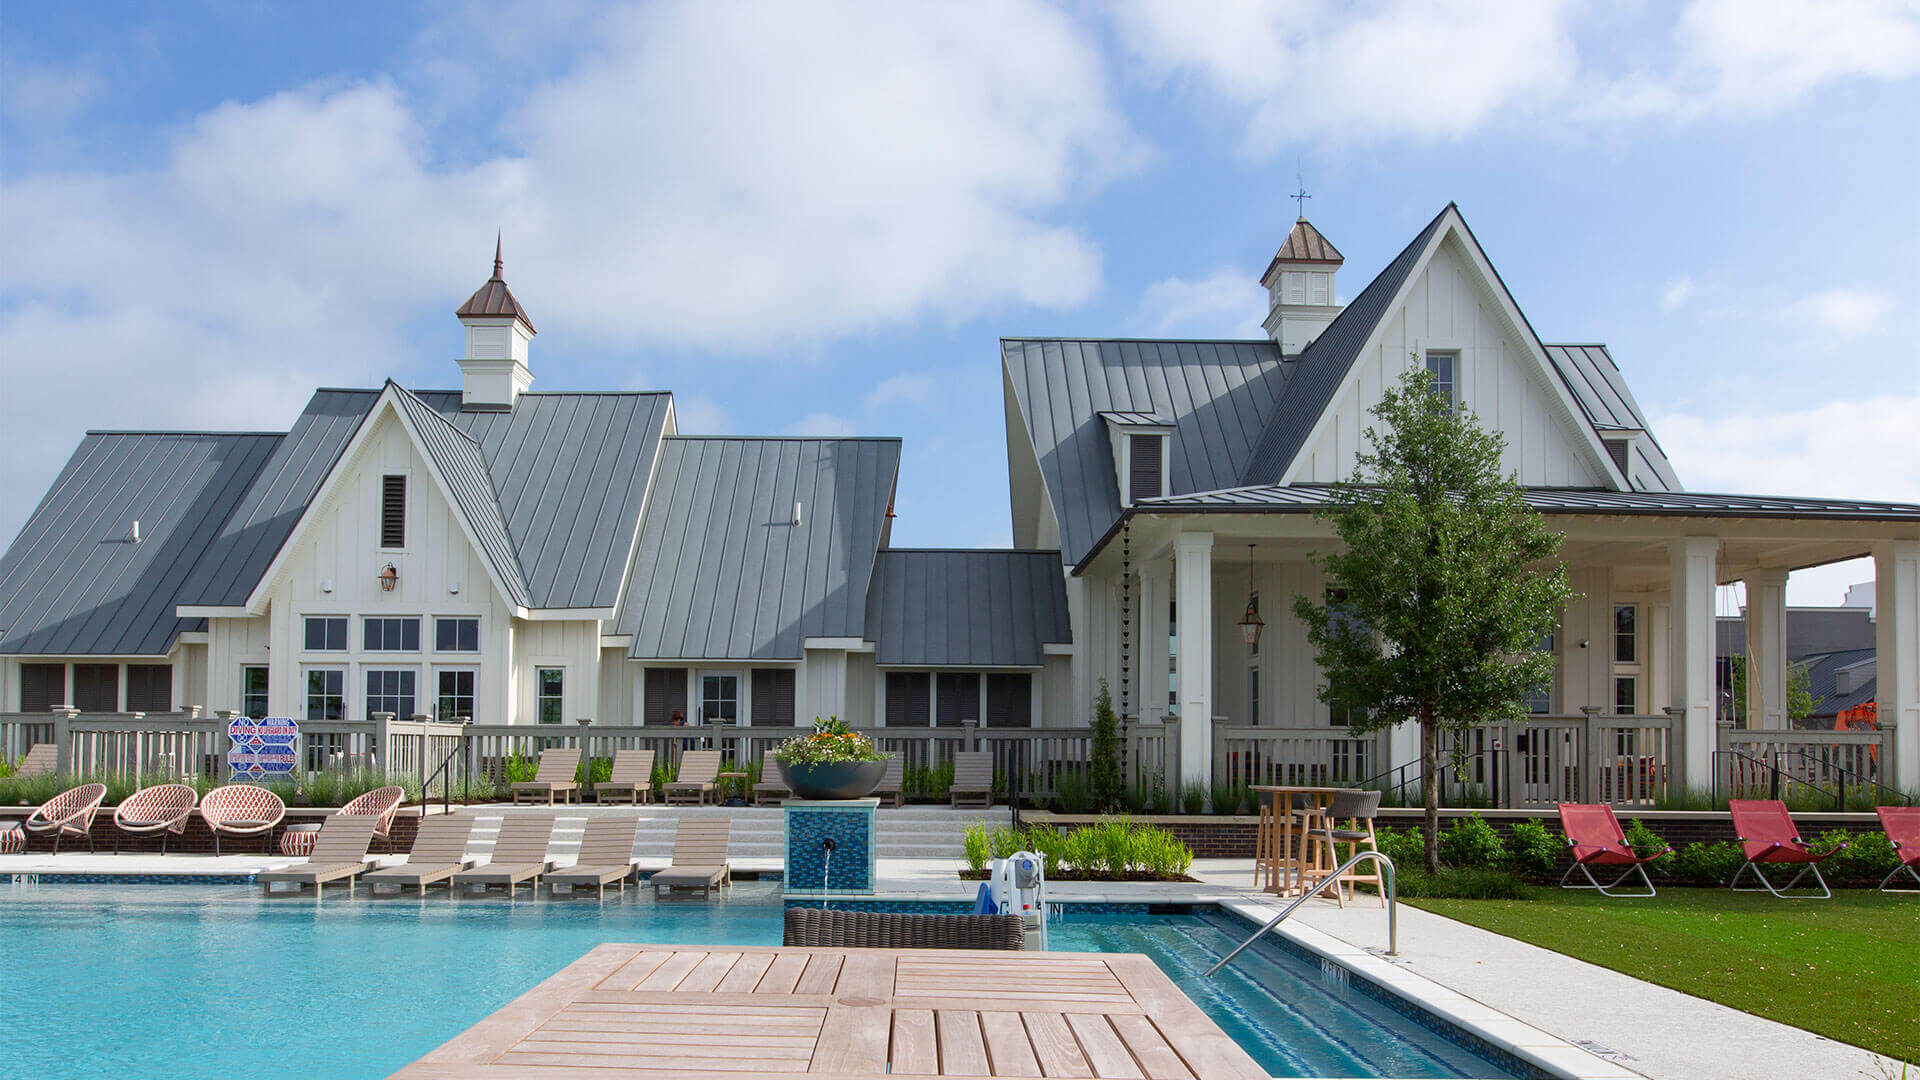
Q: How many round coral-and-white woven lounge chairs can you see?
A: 4